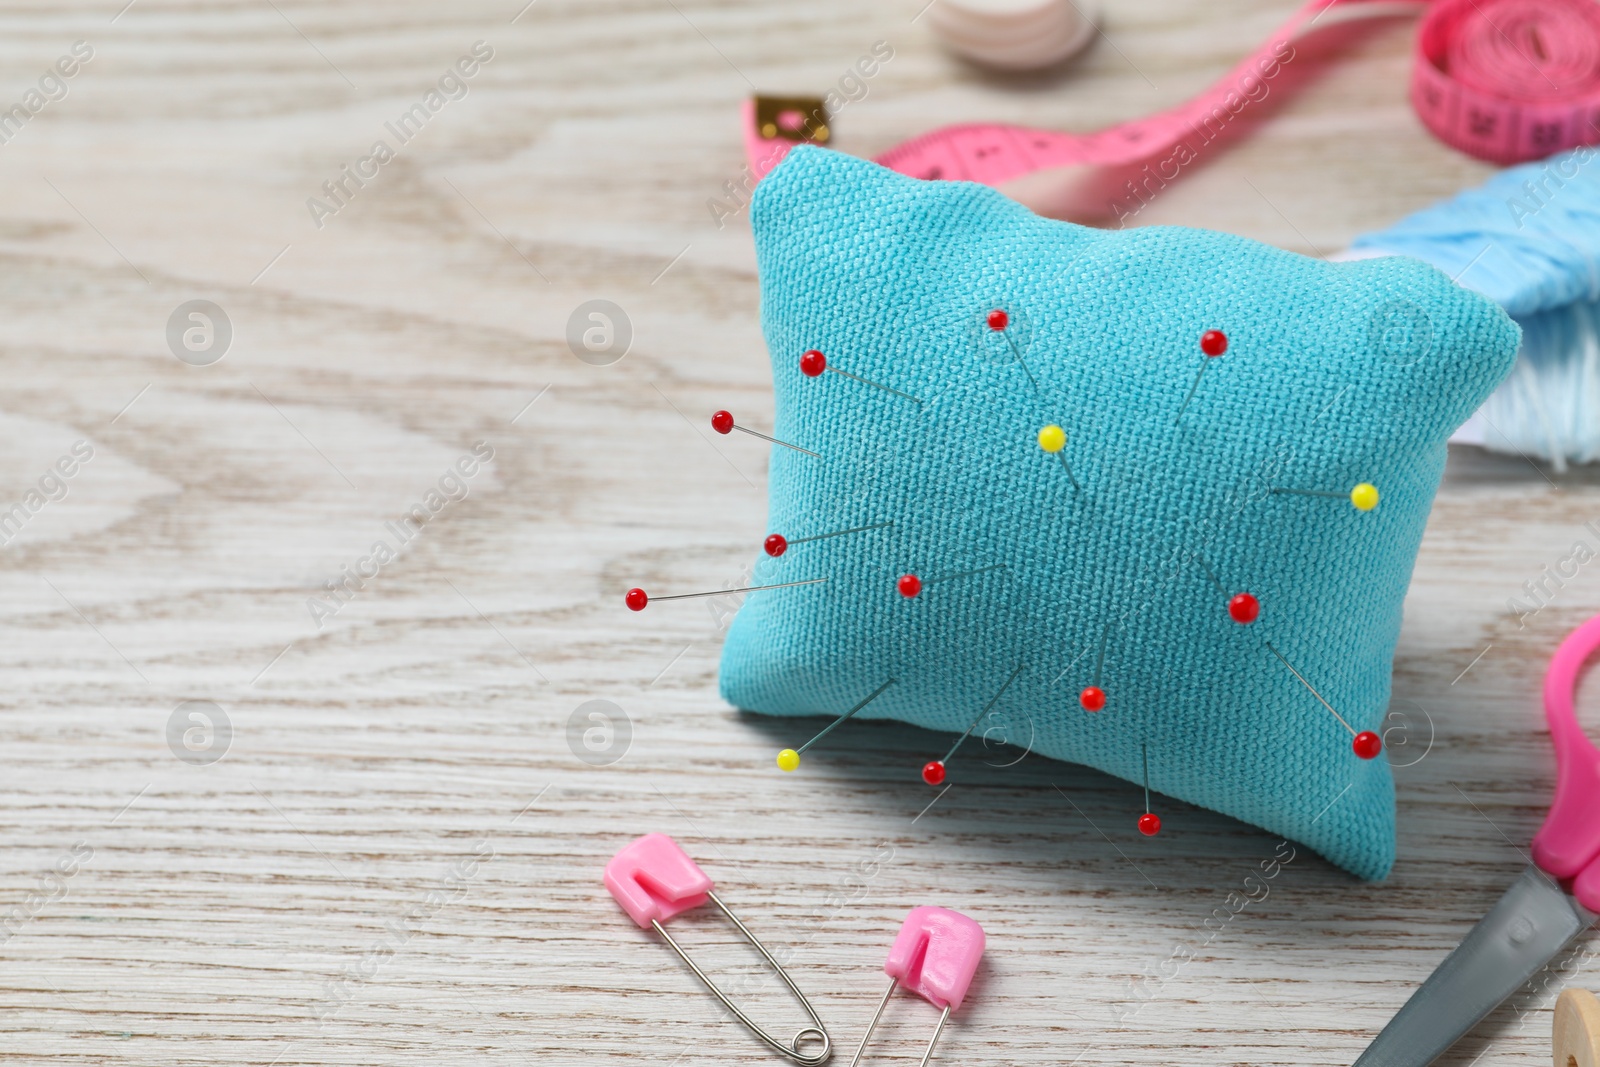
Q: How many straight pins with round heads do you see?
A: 15